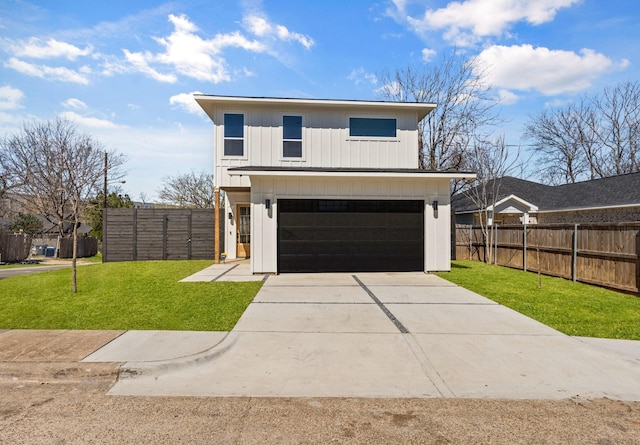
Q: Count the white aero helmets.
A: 0